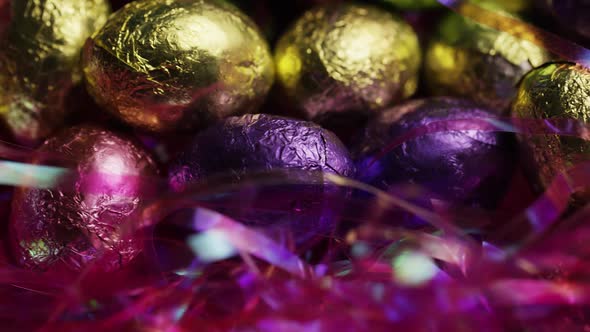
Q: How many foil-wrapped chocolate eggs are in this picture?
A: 8